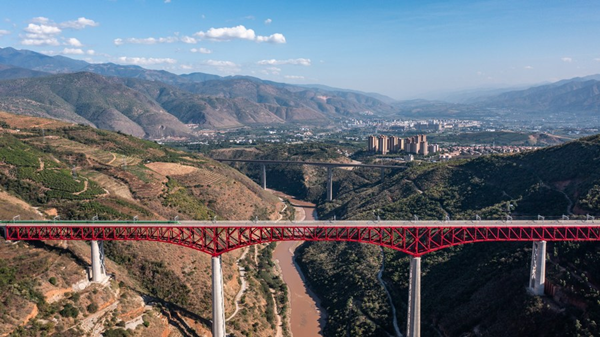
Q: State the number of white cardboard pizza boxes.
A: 0